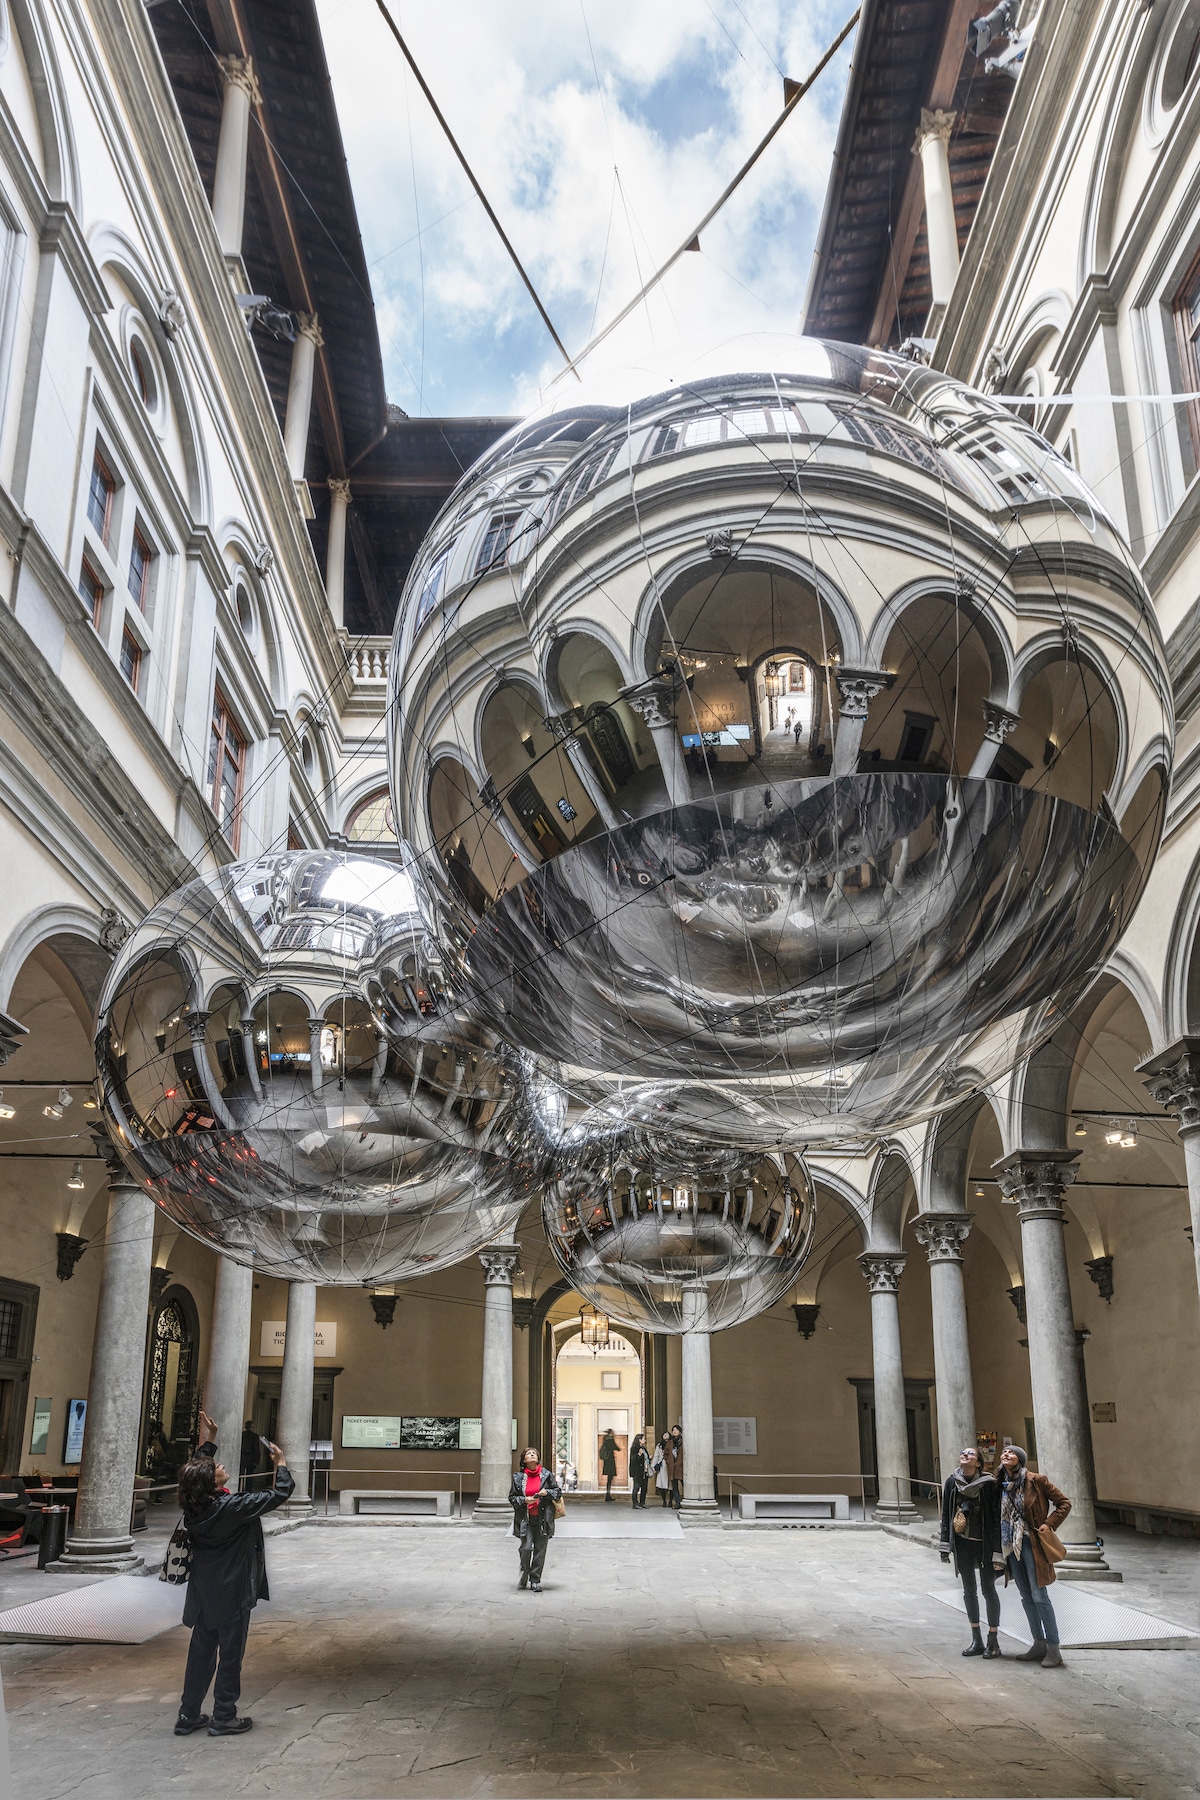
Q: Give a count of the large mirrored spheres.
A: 3